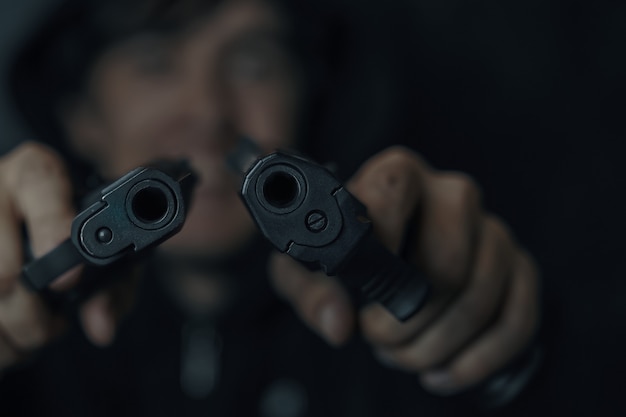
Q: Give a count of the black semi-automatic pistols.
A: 2